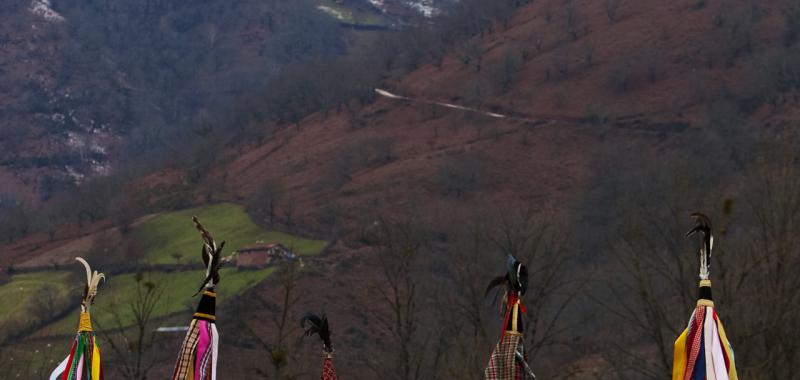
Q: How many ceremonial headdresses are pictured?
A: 5